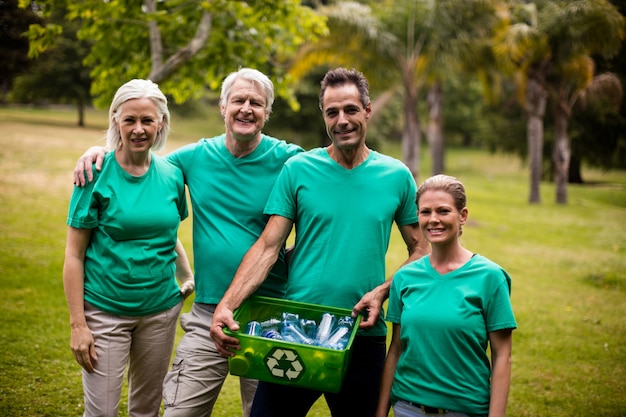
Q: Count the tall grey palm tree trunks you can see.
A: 4